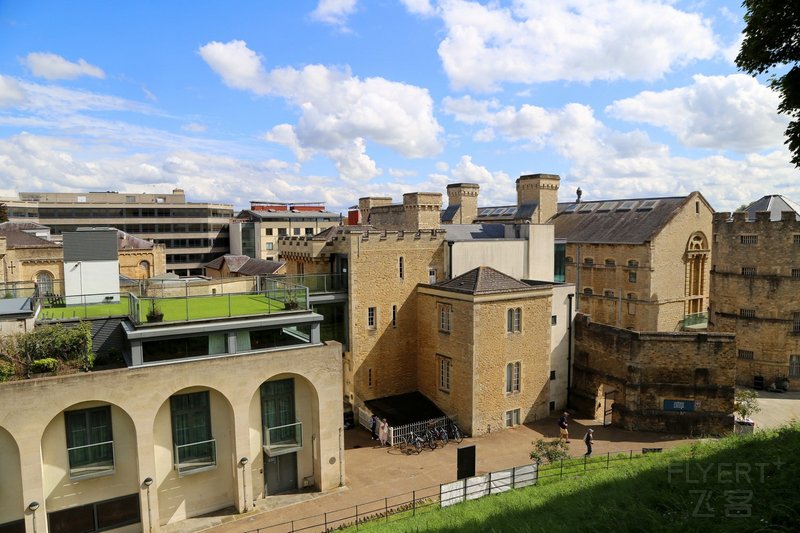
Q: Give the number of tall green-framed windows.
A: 3